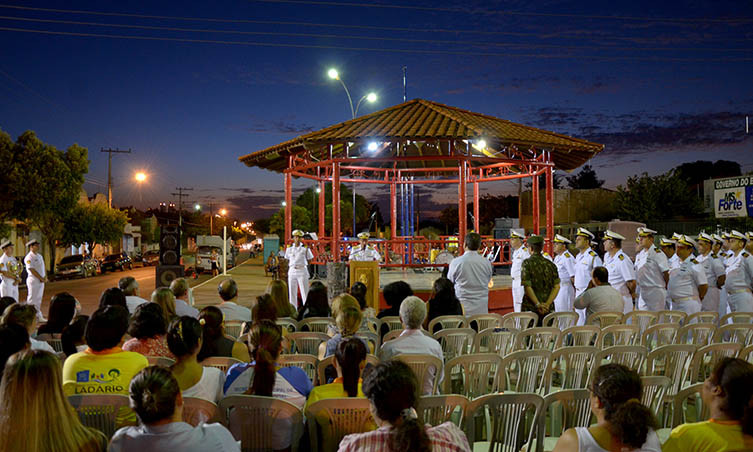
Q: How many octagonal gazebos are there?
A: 1